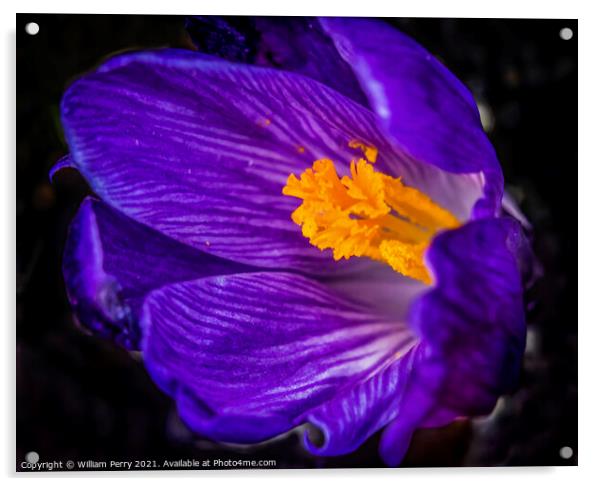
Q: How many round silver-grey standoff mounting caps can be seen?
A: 4